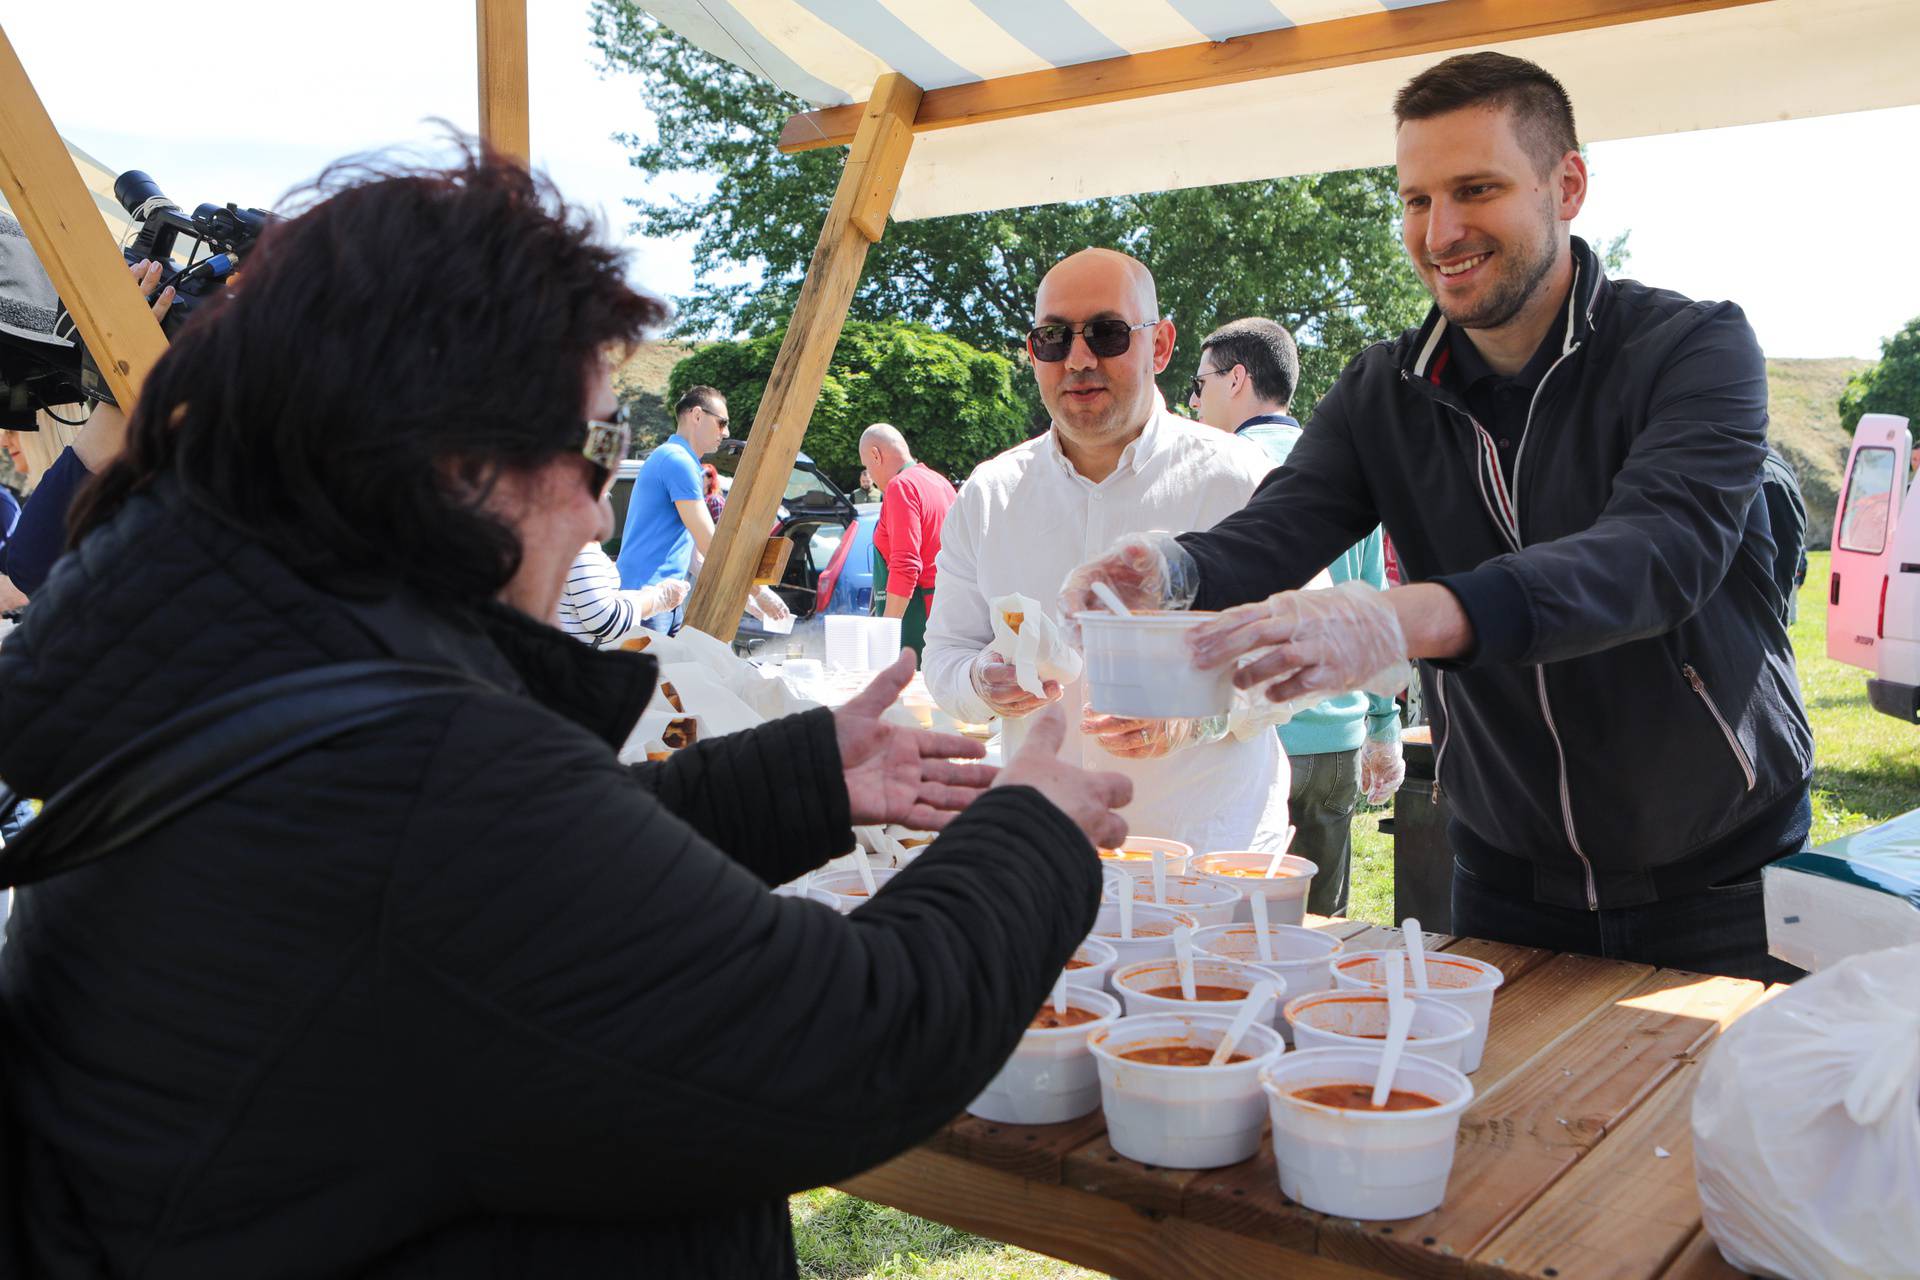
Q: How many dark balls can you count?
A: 0